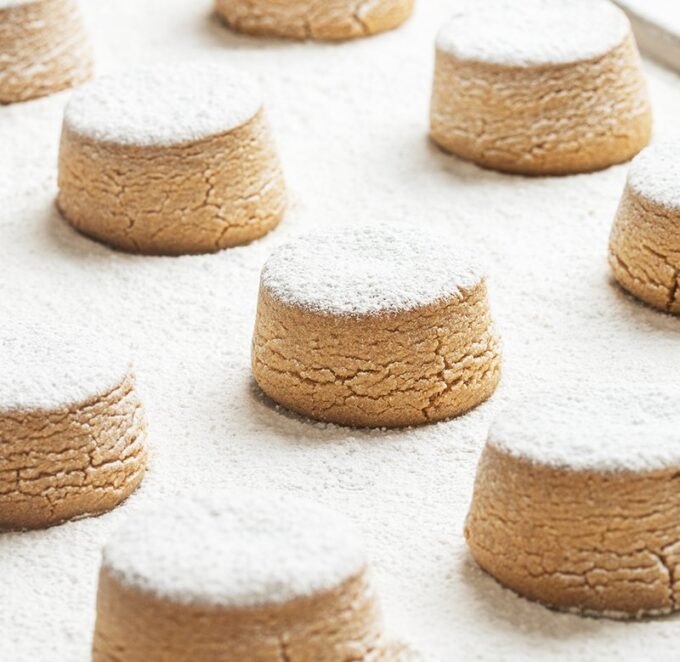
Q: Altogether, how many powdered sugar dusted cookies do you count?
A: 9